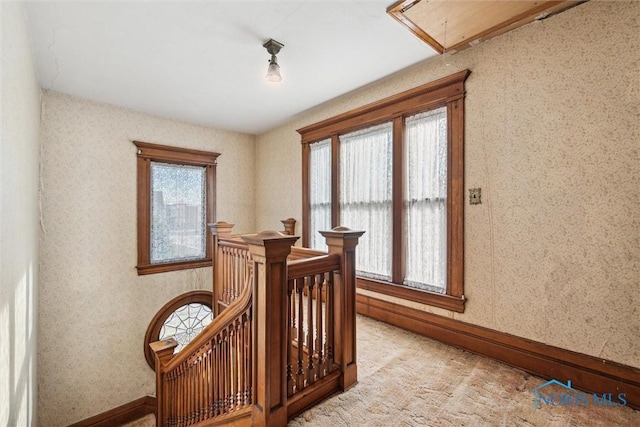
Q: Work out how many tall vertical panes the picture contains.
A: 3